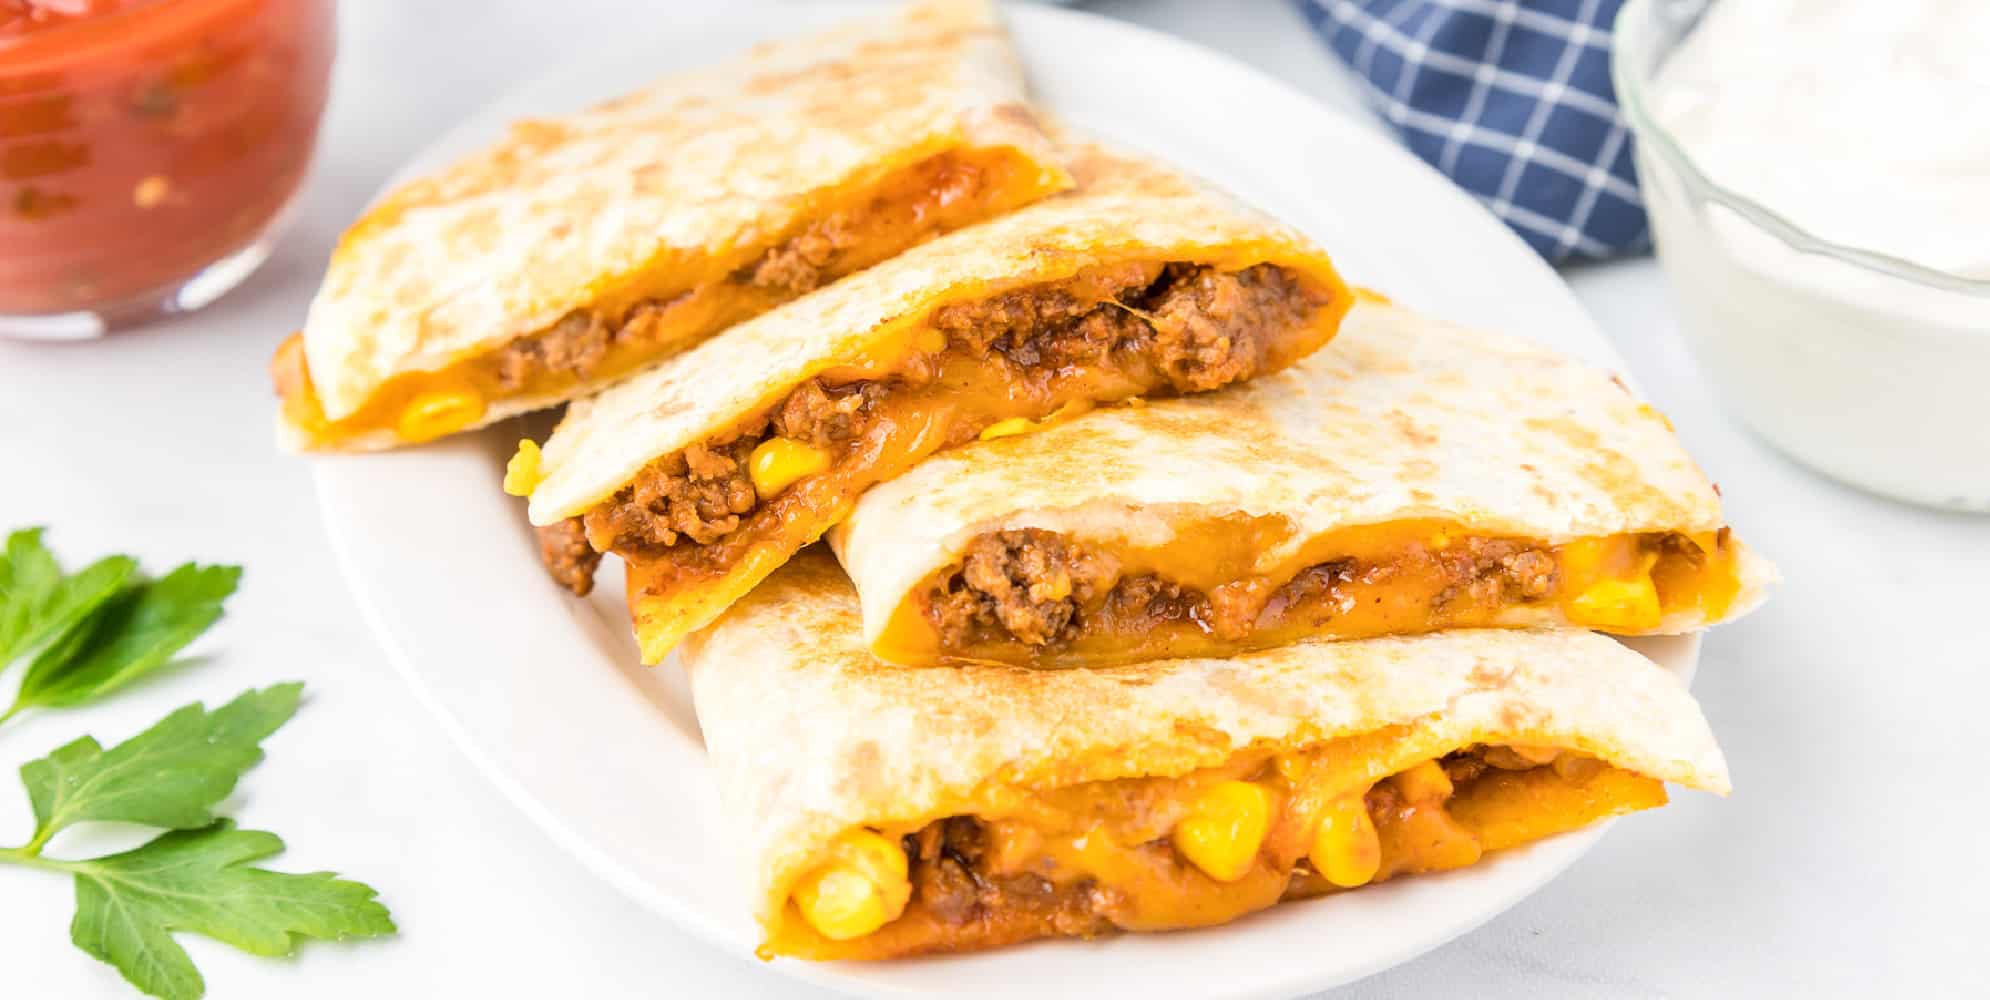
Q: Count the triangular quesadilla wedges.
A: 4